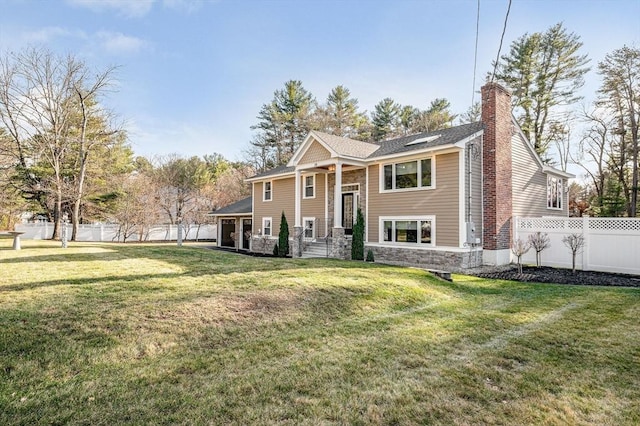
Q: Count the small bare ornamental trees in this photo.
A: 3